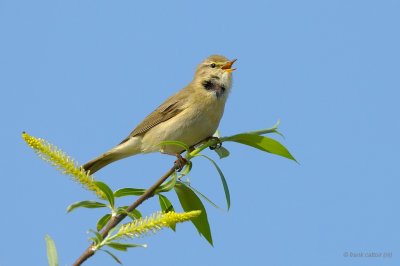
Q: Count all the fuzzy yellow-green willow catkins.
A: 2